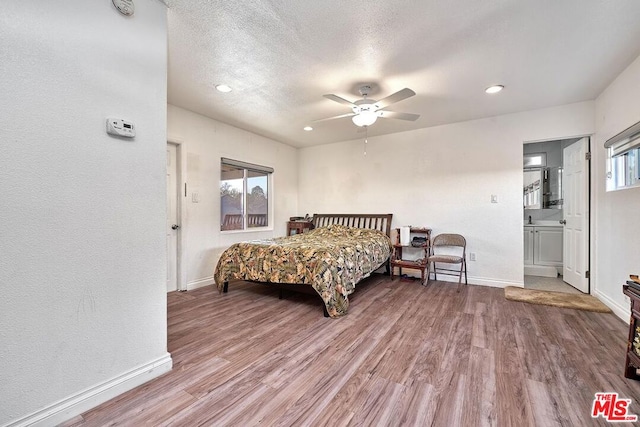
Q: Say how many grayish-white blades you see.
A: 4